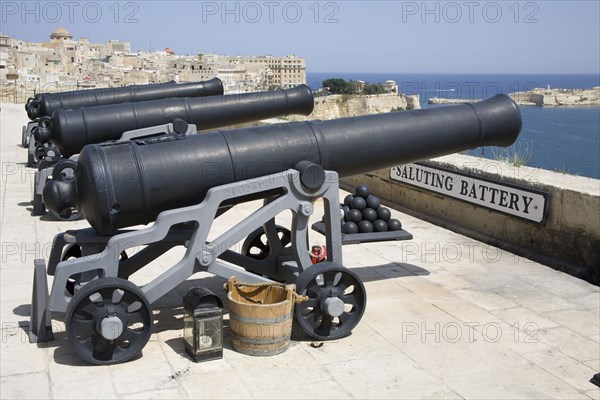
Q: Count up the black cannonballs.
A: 12